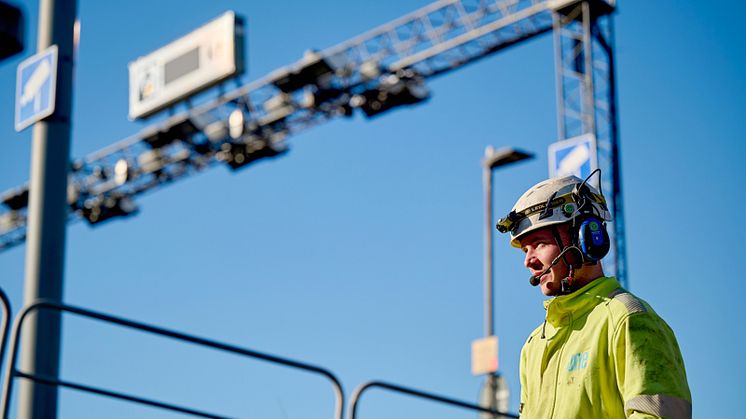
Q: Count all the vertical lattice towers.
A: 1